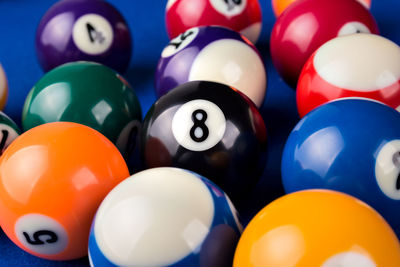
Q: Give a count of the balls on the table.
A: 14